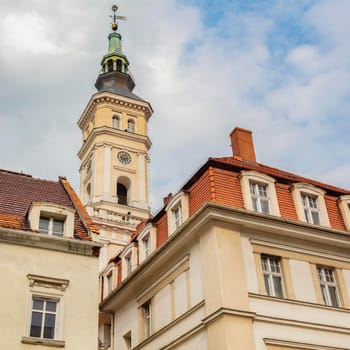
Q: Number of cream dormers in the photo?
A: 8